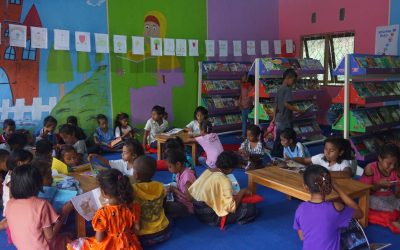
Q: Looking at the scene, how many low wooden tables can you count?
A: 3